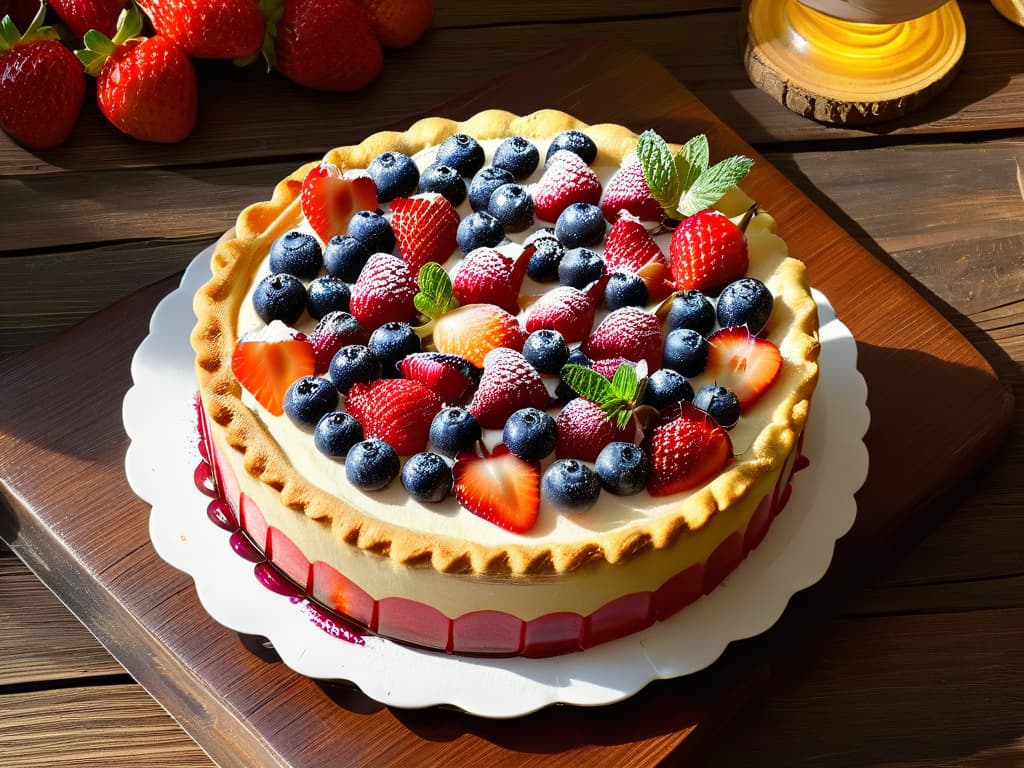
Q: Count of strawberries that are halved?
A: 4